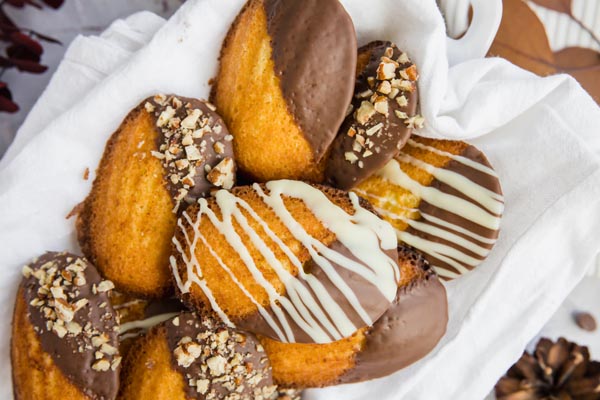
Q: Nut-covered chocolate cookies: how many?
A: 4